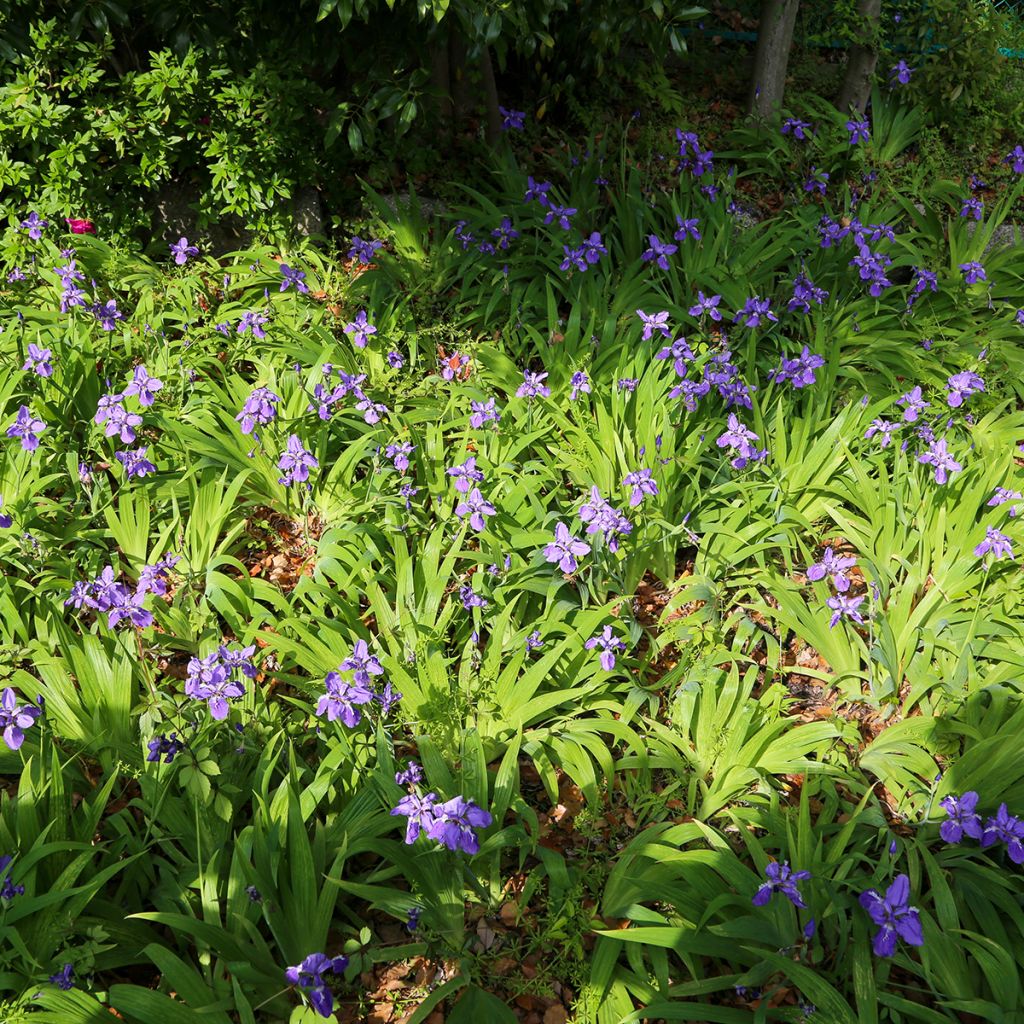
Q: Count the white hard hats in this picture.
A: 0